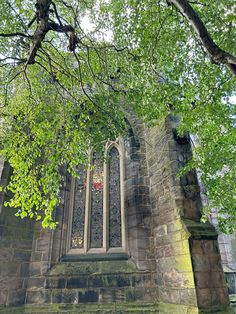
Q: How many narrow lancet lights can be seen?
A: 3